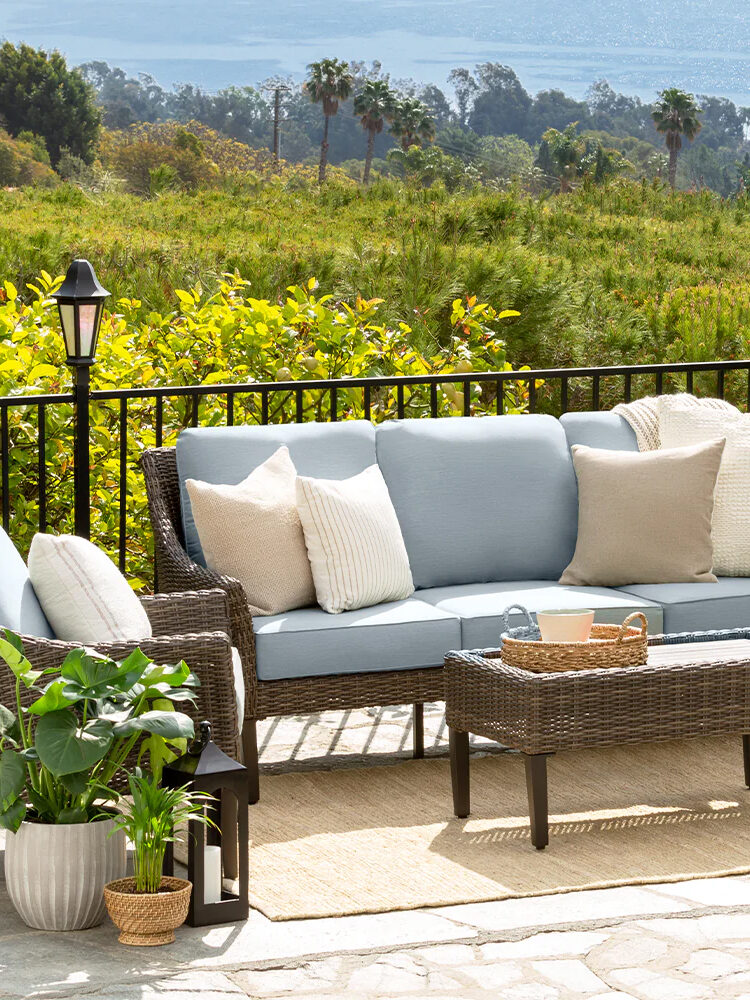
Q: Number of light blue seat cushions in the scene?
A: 3